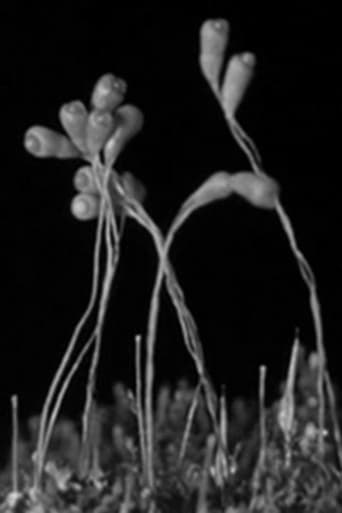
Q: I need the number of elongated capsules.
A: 12